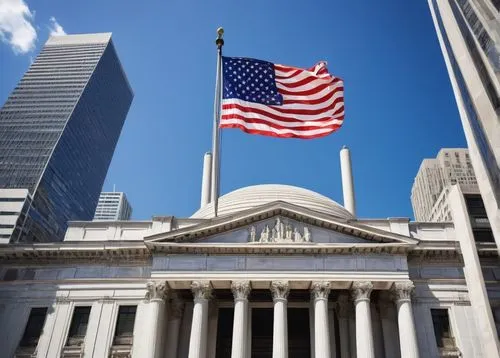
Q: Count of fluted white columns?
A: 7